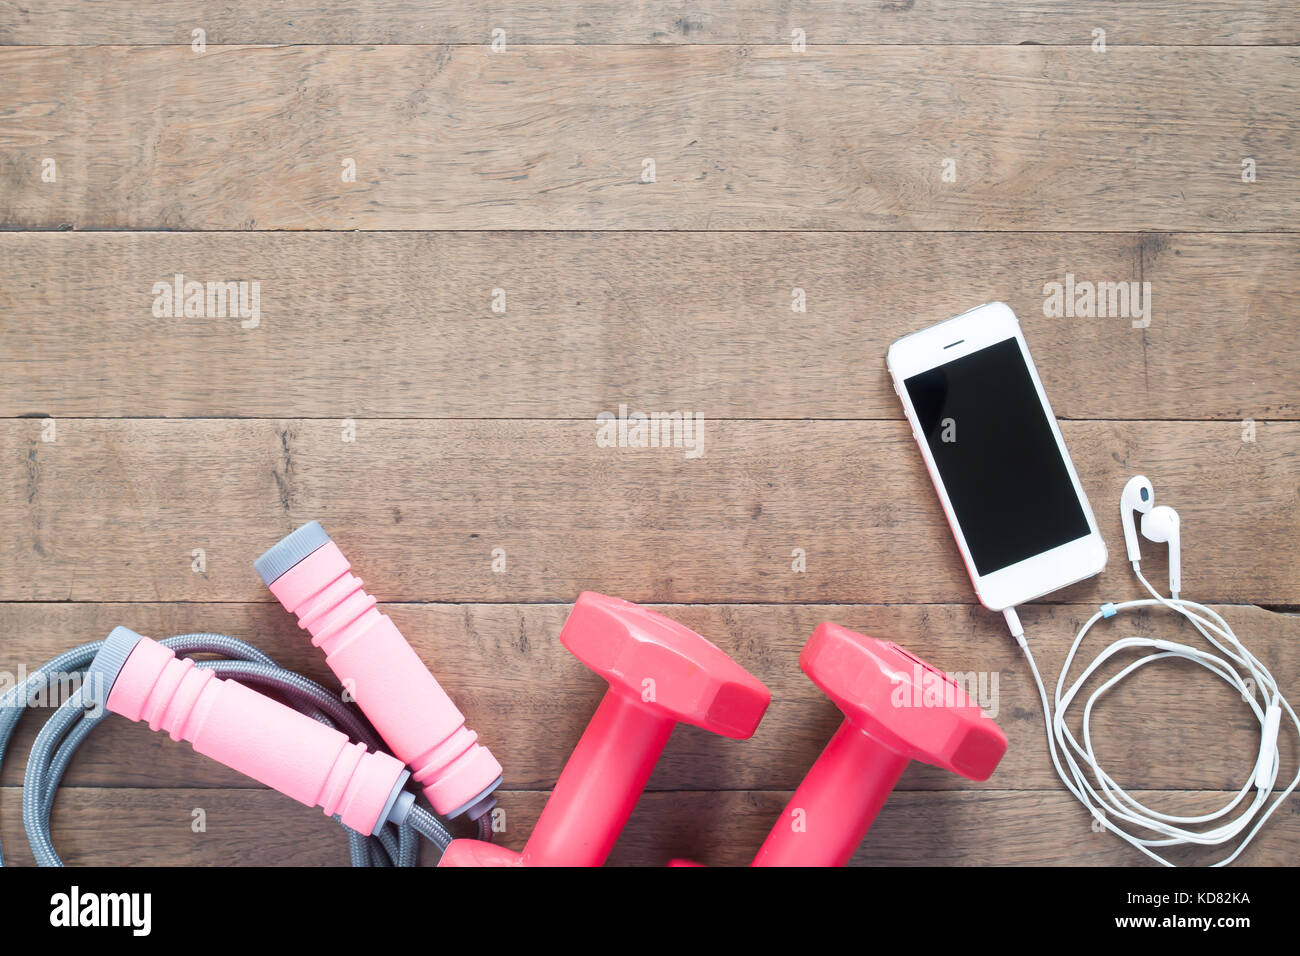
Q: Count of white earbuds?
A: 2